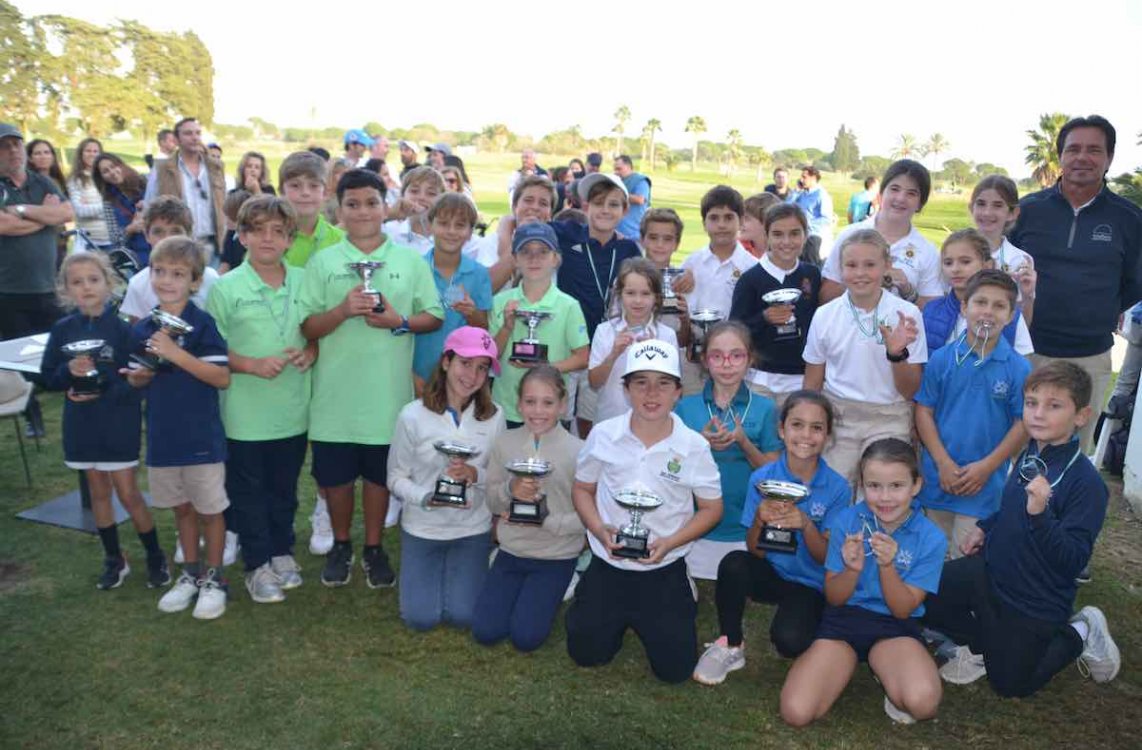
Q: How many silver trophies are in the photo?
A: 11